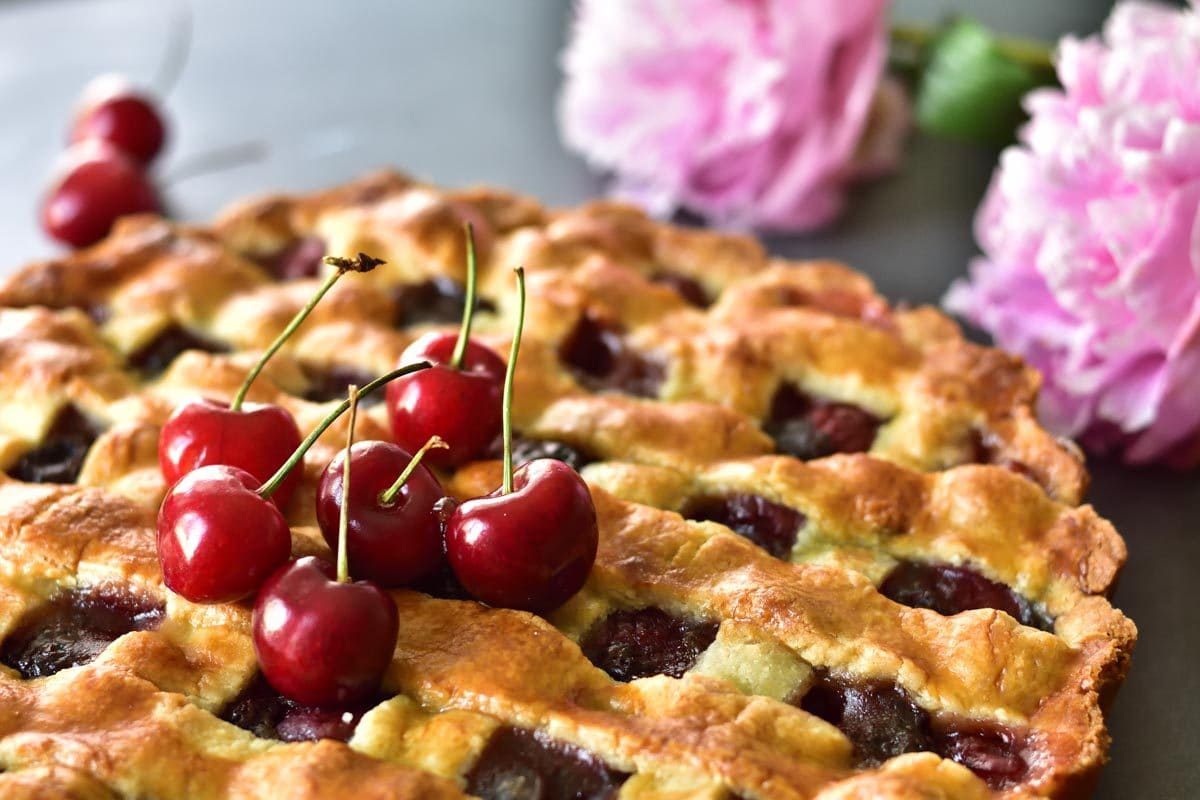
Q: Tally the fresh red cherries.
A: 8